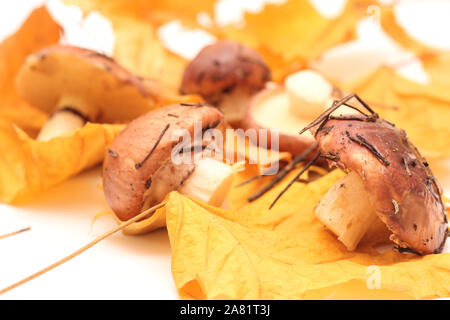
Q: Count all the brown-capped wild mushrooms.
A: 5